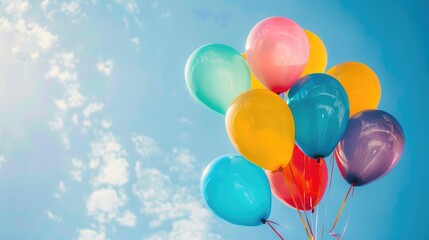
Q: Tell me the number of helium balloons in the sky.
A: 10